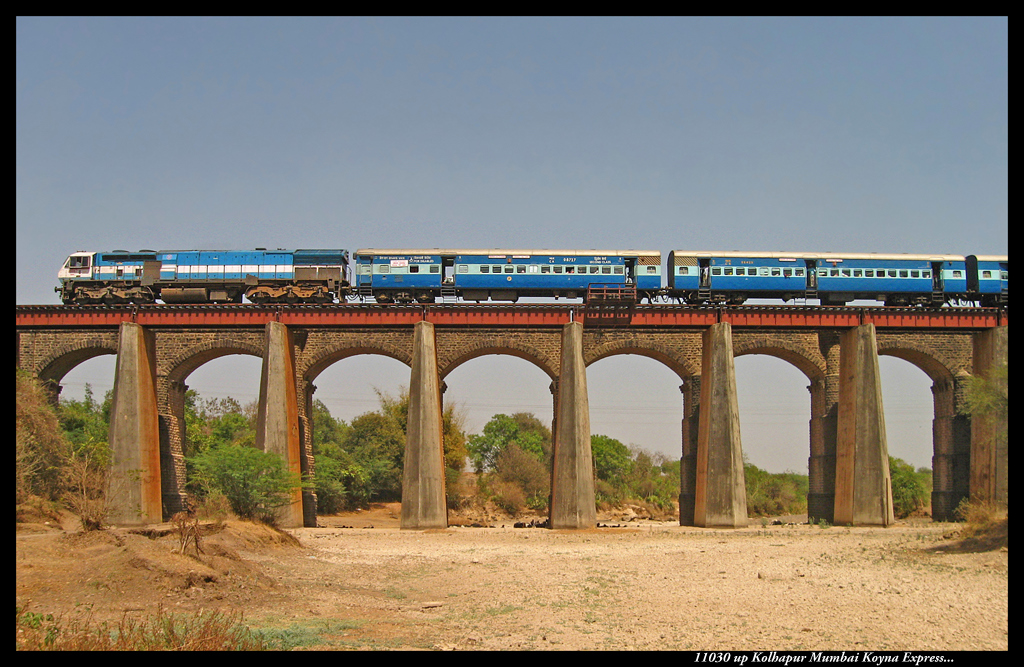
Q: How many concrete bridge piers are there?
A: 7